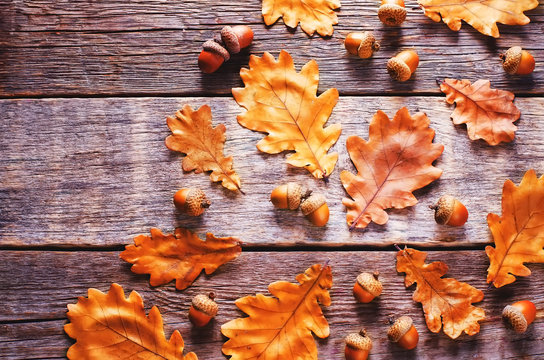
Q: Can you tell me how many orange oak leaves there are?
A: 11